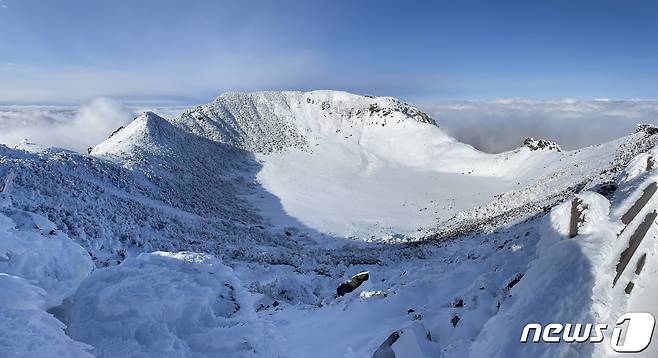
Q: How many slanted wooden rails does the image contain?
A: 3